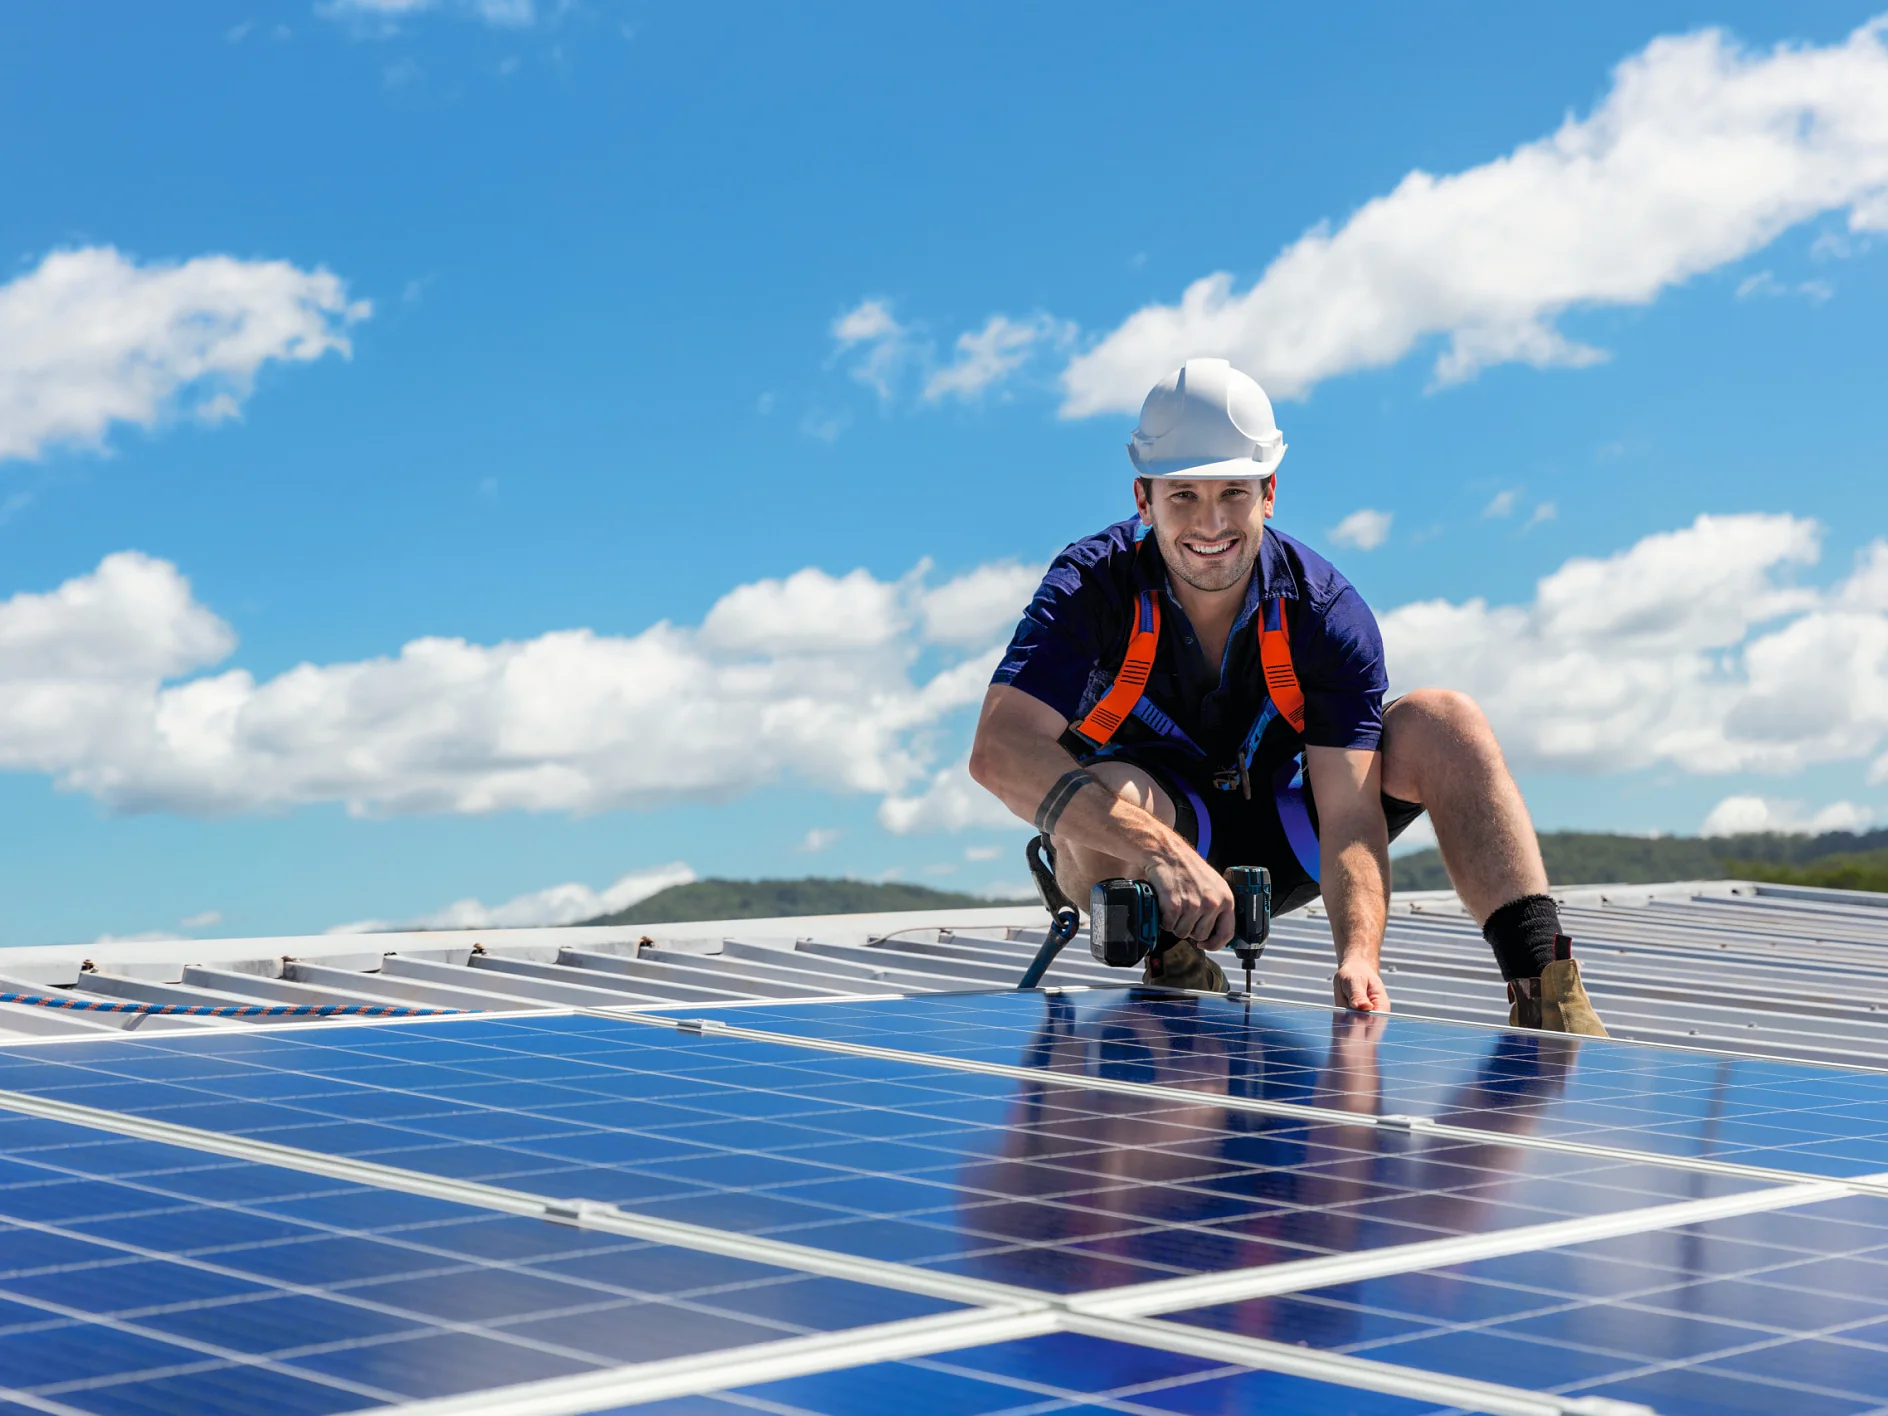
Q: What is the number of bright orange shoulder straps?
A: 2